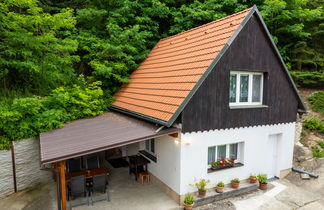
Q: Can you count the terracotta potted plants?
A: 6